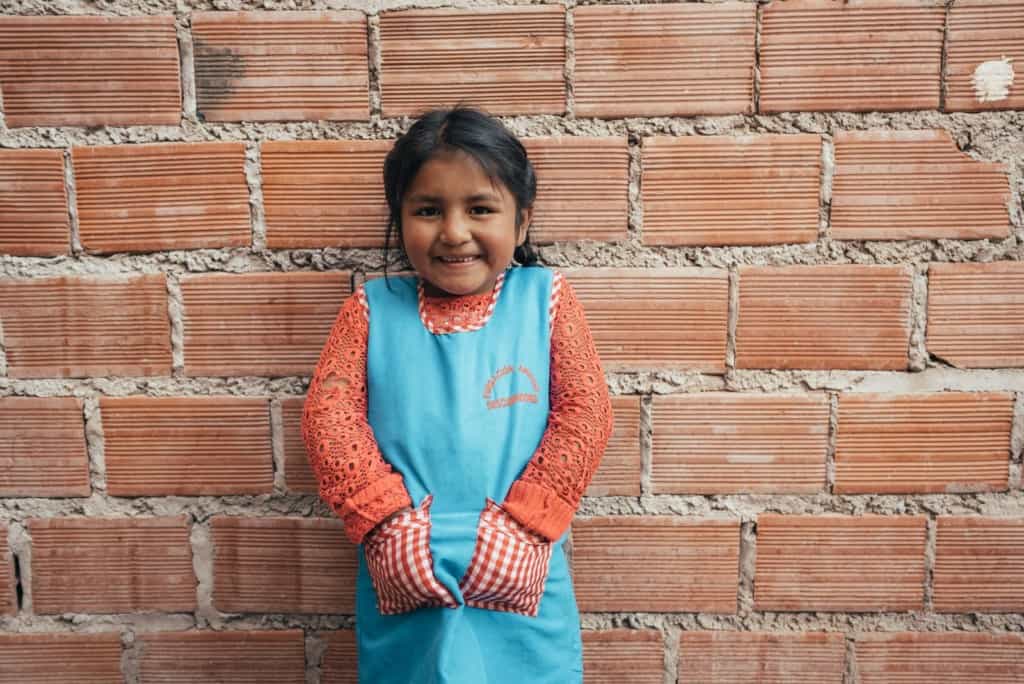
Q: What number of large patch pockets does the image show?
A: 2